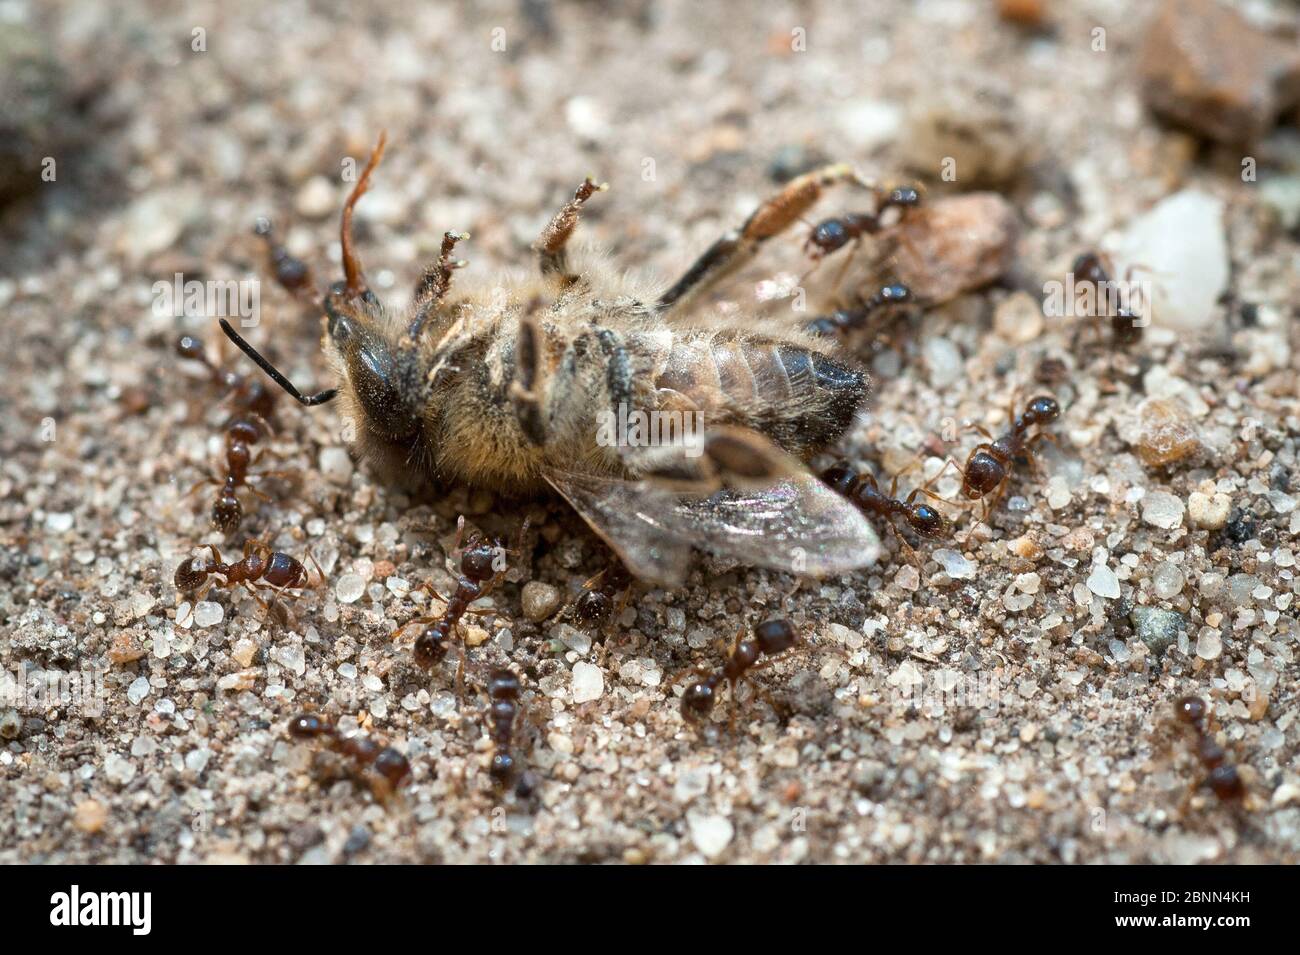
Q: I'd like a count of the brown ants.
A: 15